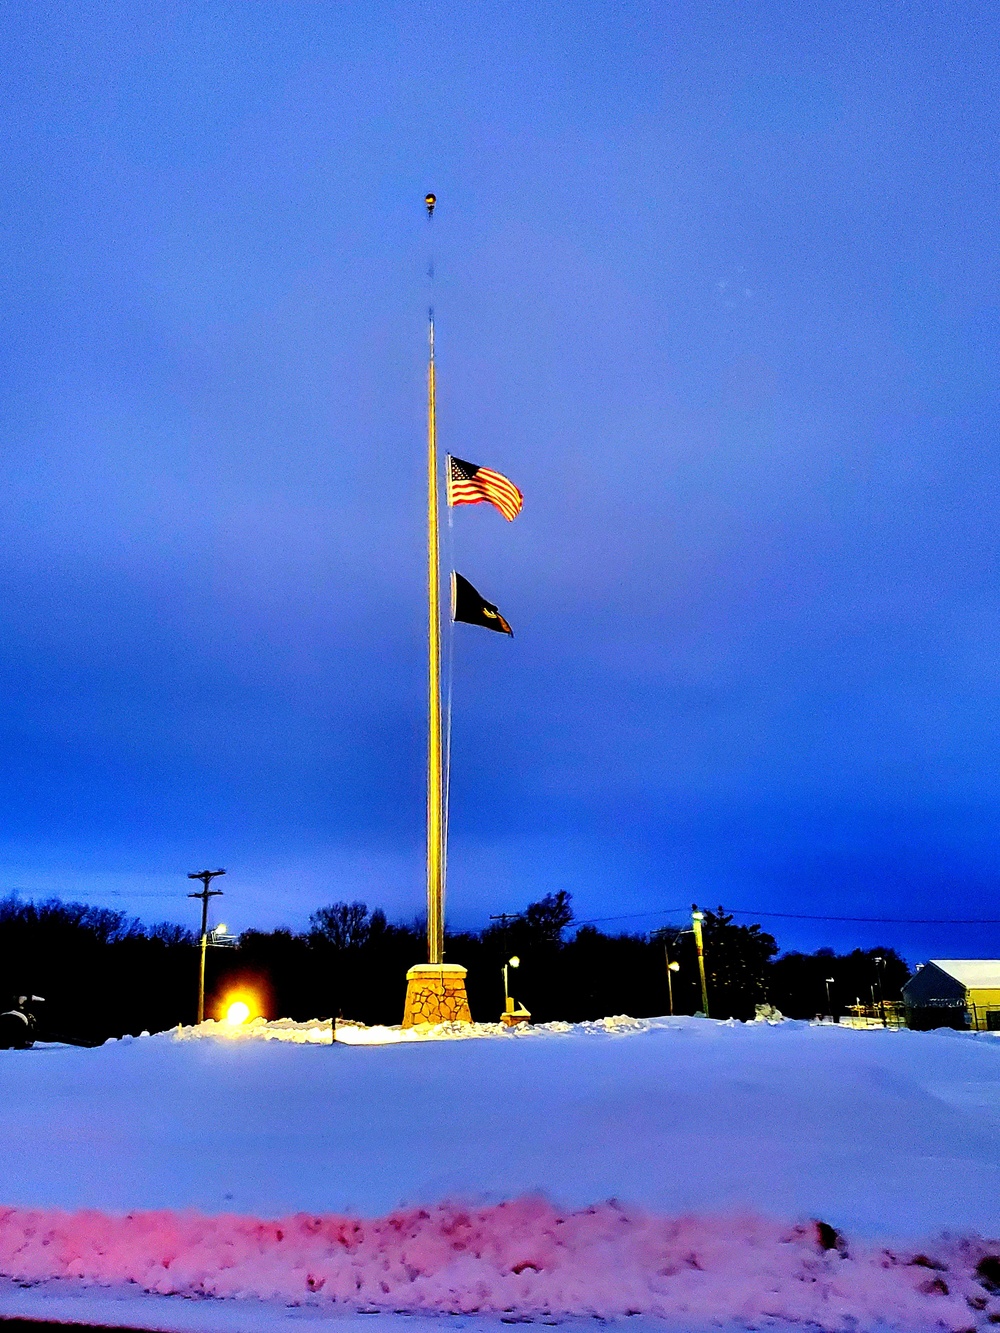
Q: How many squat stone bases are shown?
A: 1